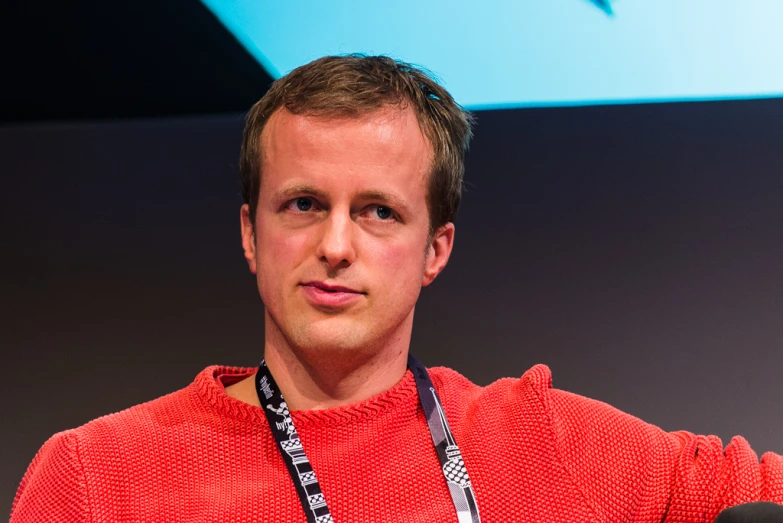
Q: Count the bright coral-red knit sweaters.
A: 1